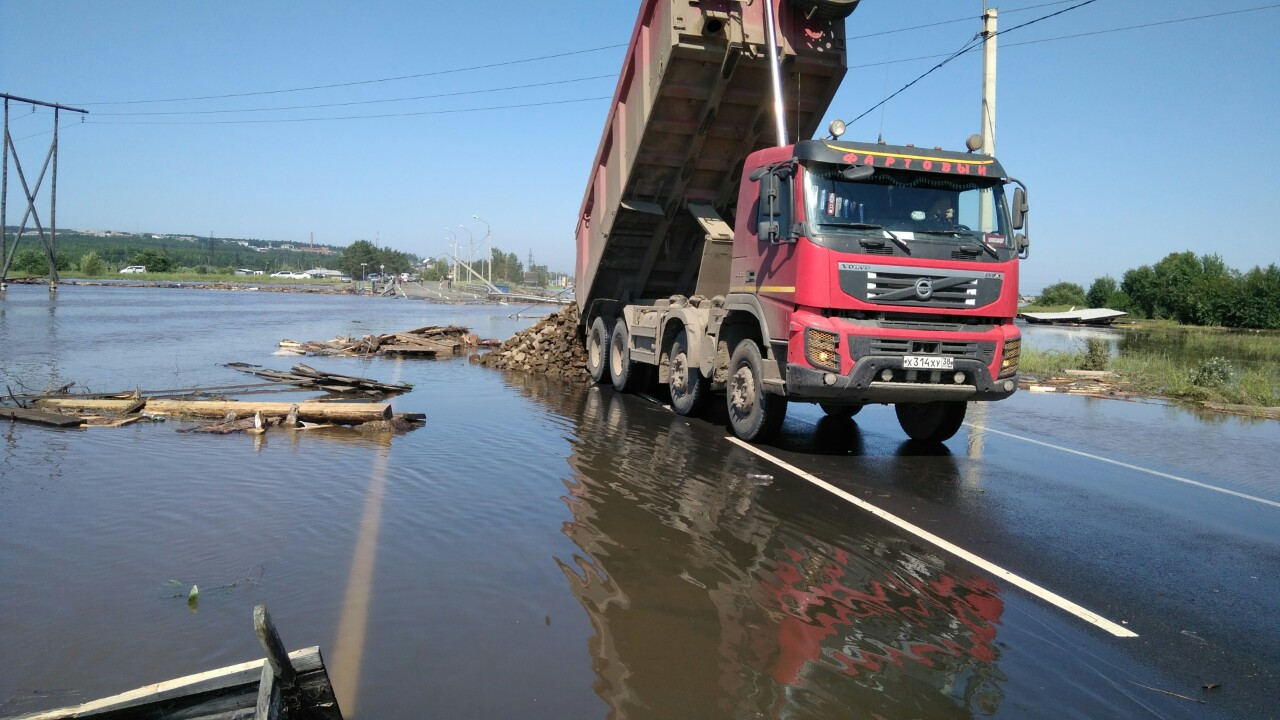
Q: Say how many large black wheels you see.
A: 6